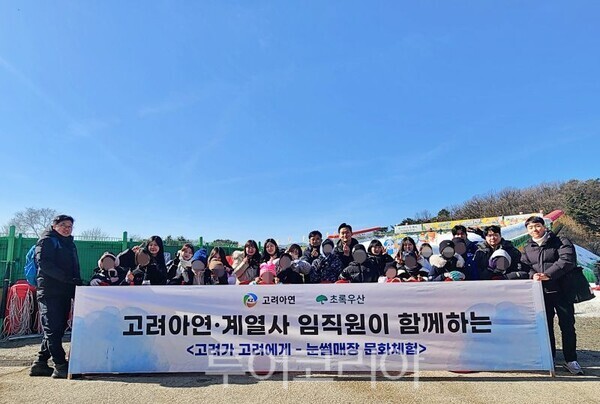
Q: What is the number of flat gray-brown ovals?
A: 14